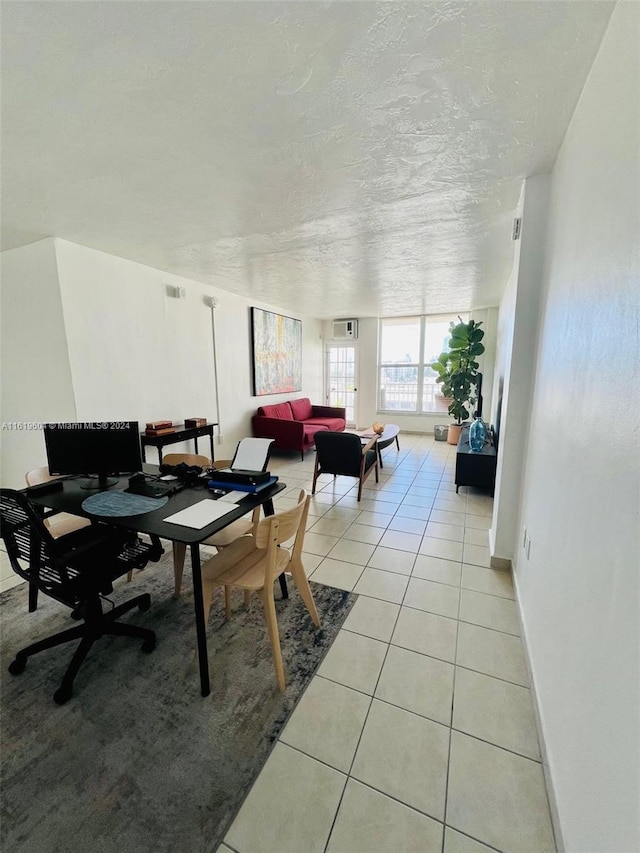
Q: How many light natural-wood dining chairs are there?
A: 4